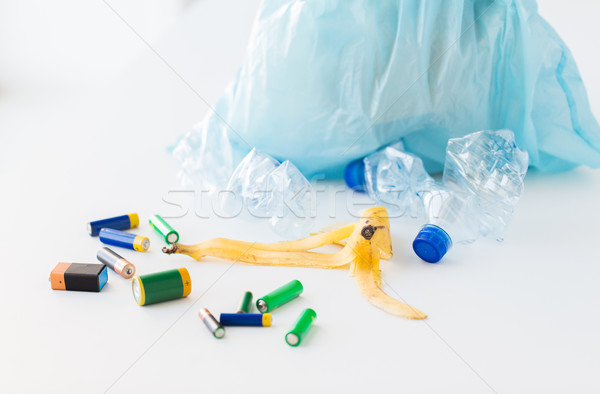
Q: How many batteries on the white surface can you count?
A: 11